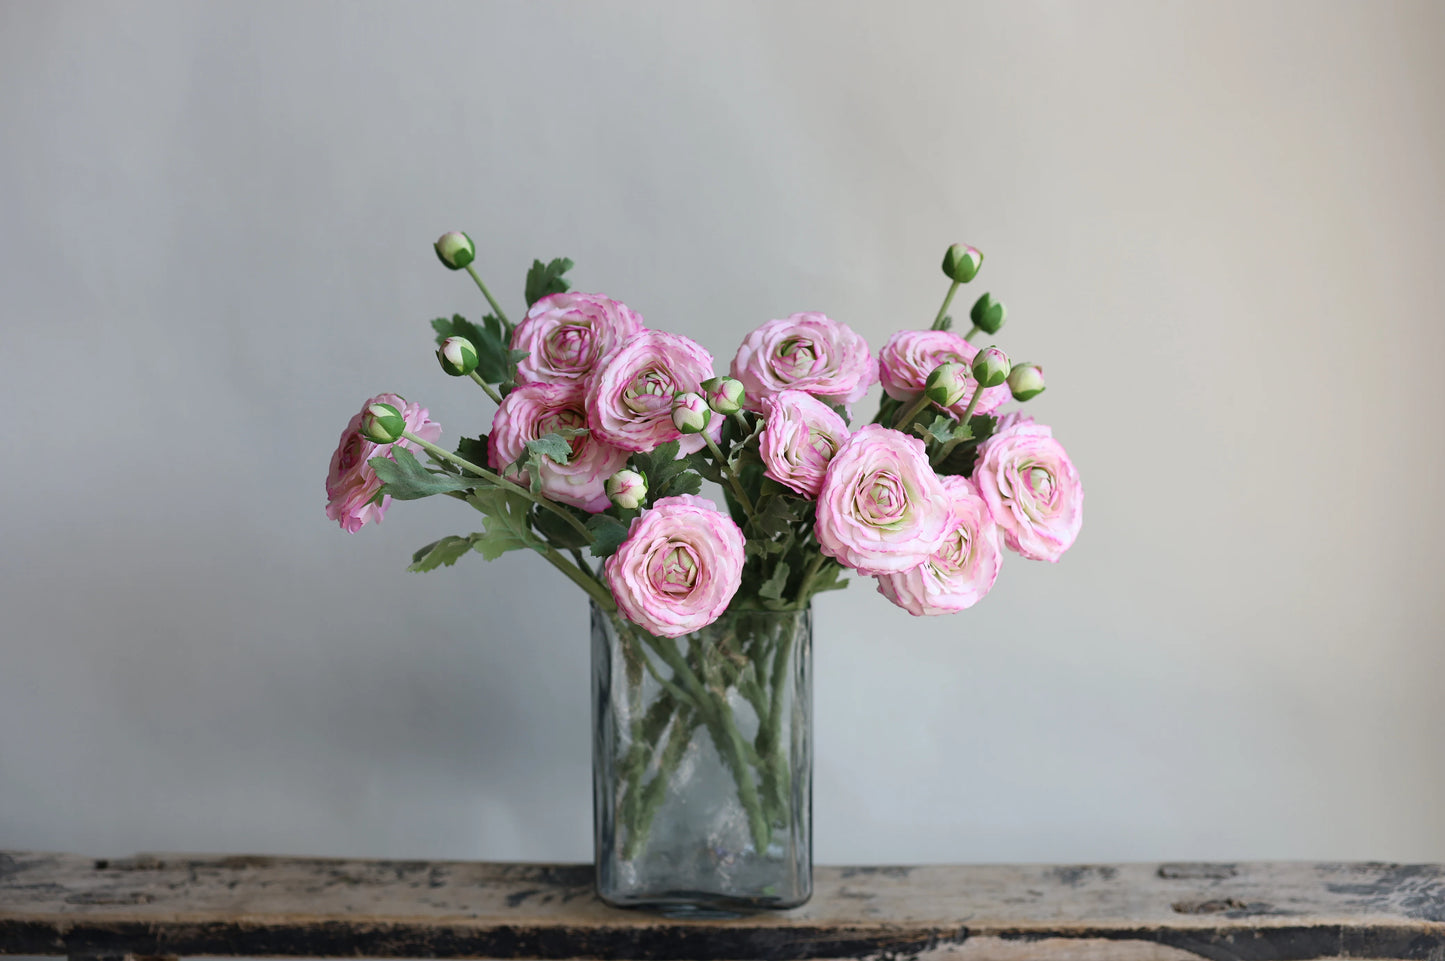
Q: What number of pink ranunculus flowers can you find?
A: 11